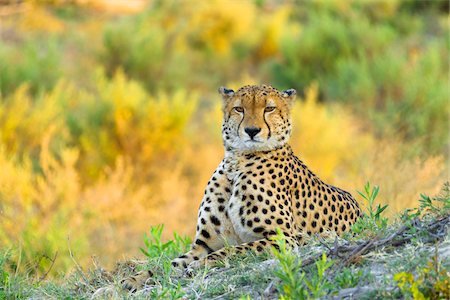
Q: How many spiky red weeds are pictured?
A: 0